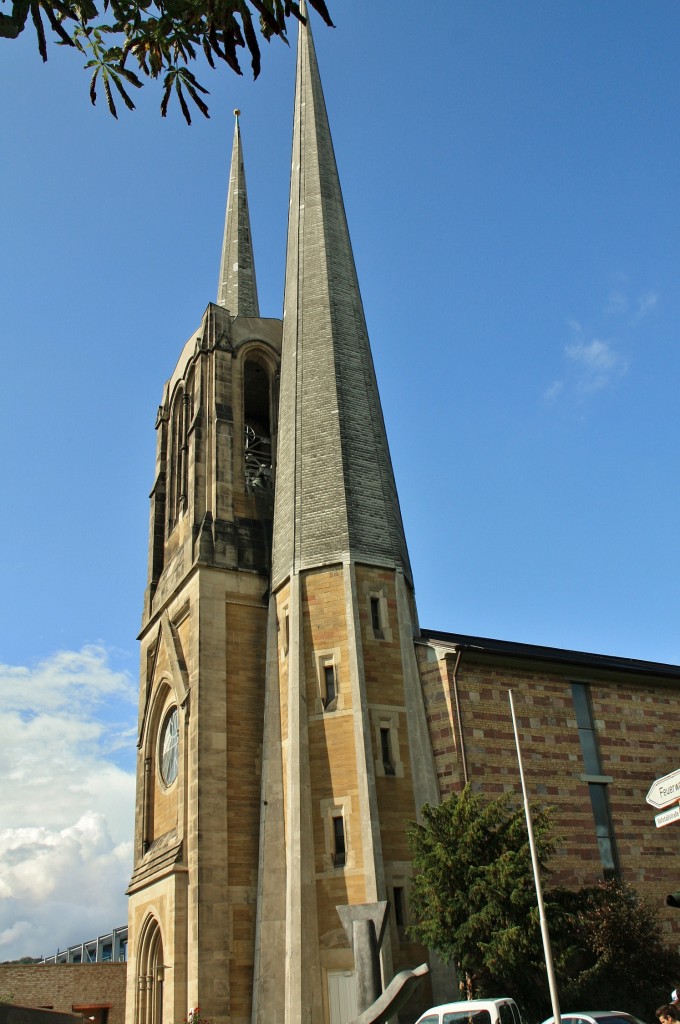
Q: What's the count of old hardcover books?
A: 0